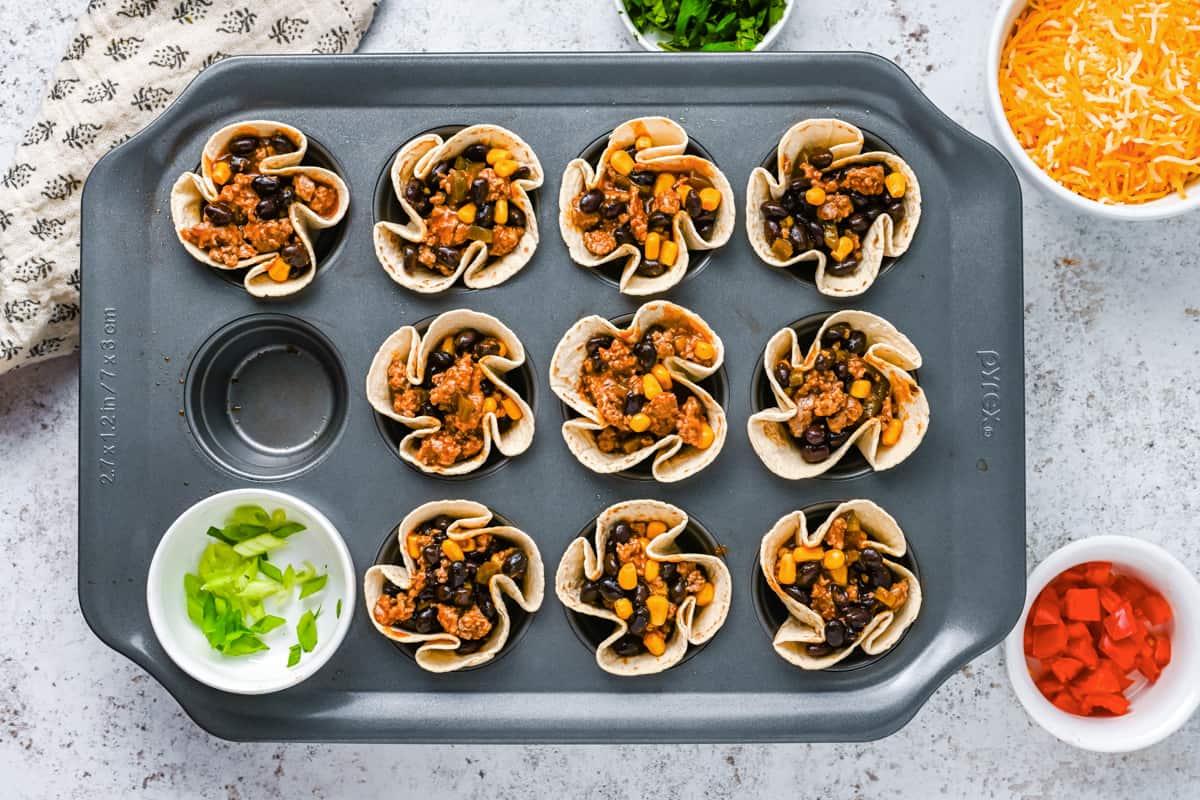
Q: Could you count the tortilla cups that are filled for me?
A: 10